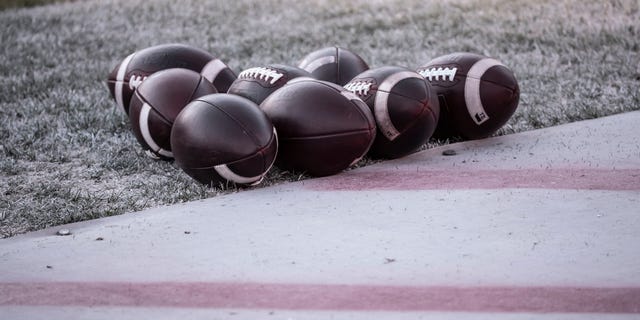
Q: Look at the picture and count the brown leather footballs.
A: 8